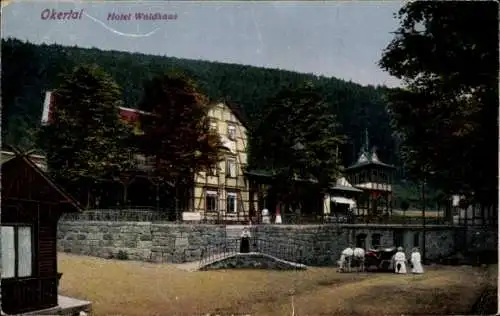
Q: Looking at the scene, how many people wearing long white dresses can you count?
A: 2